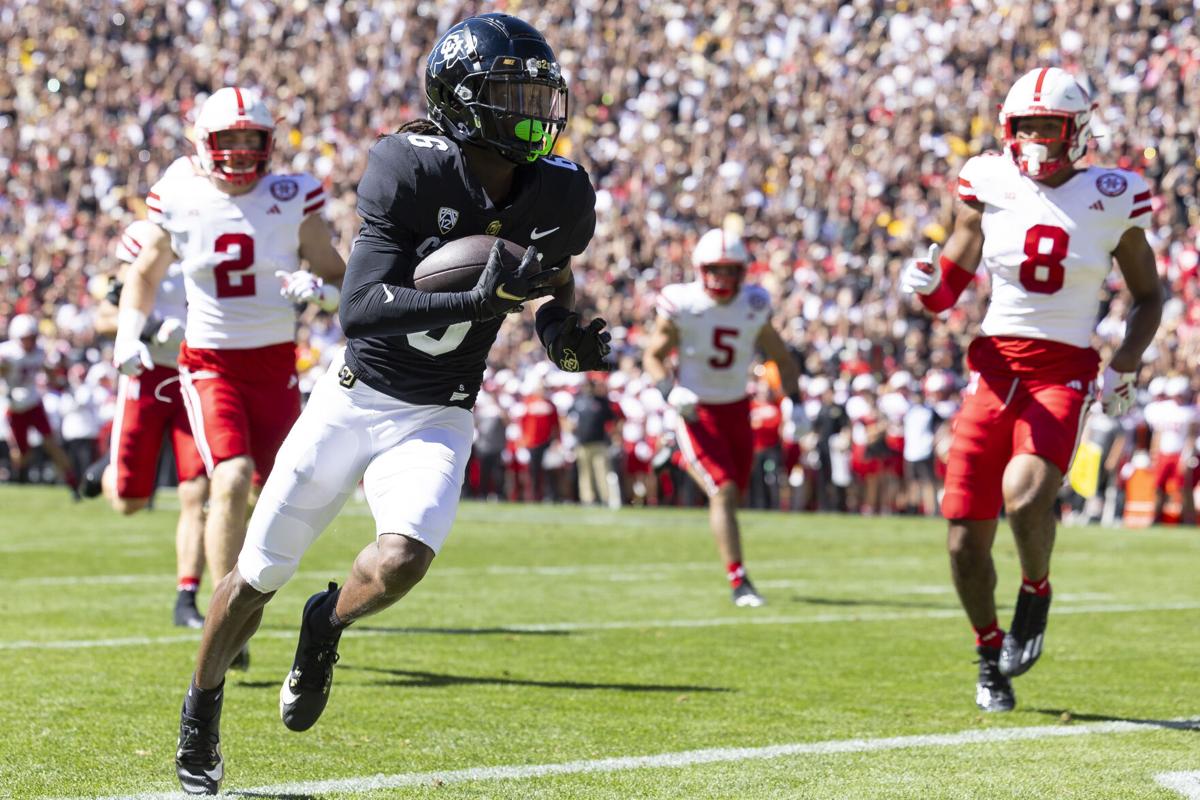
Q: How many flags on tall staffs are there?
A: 0